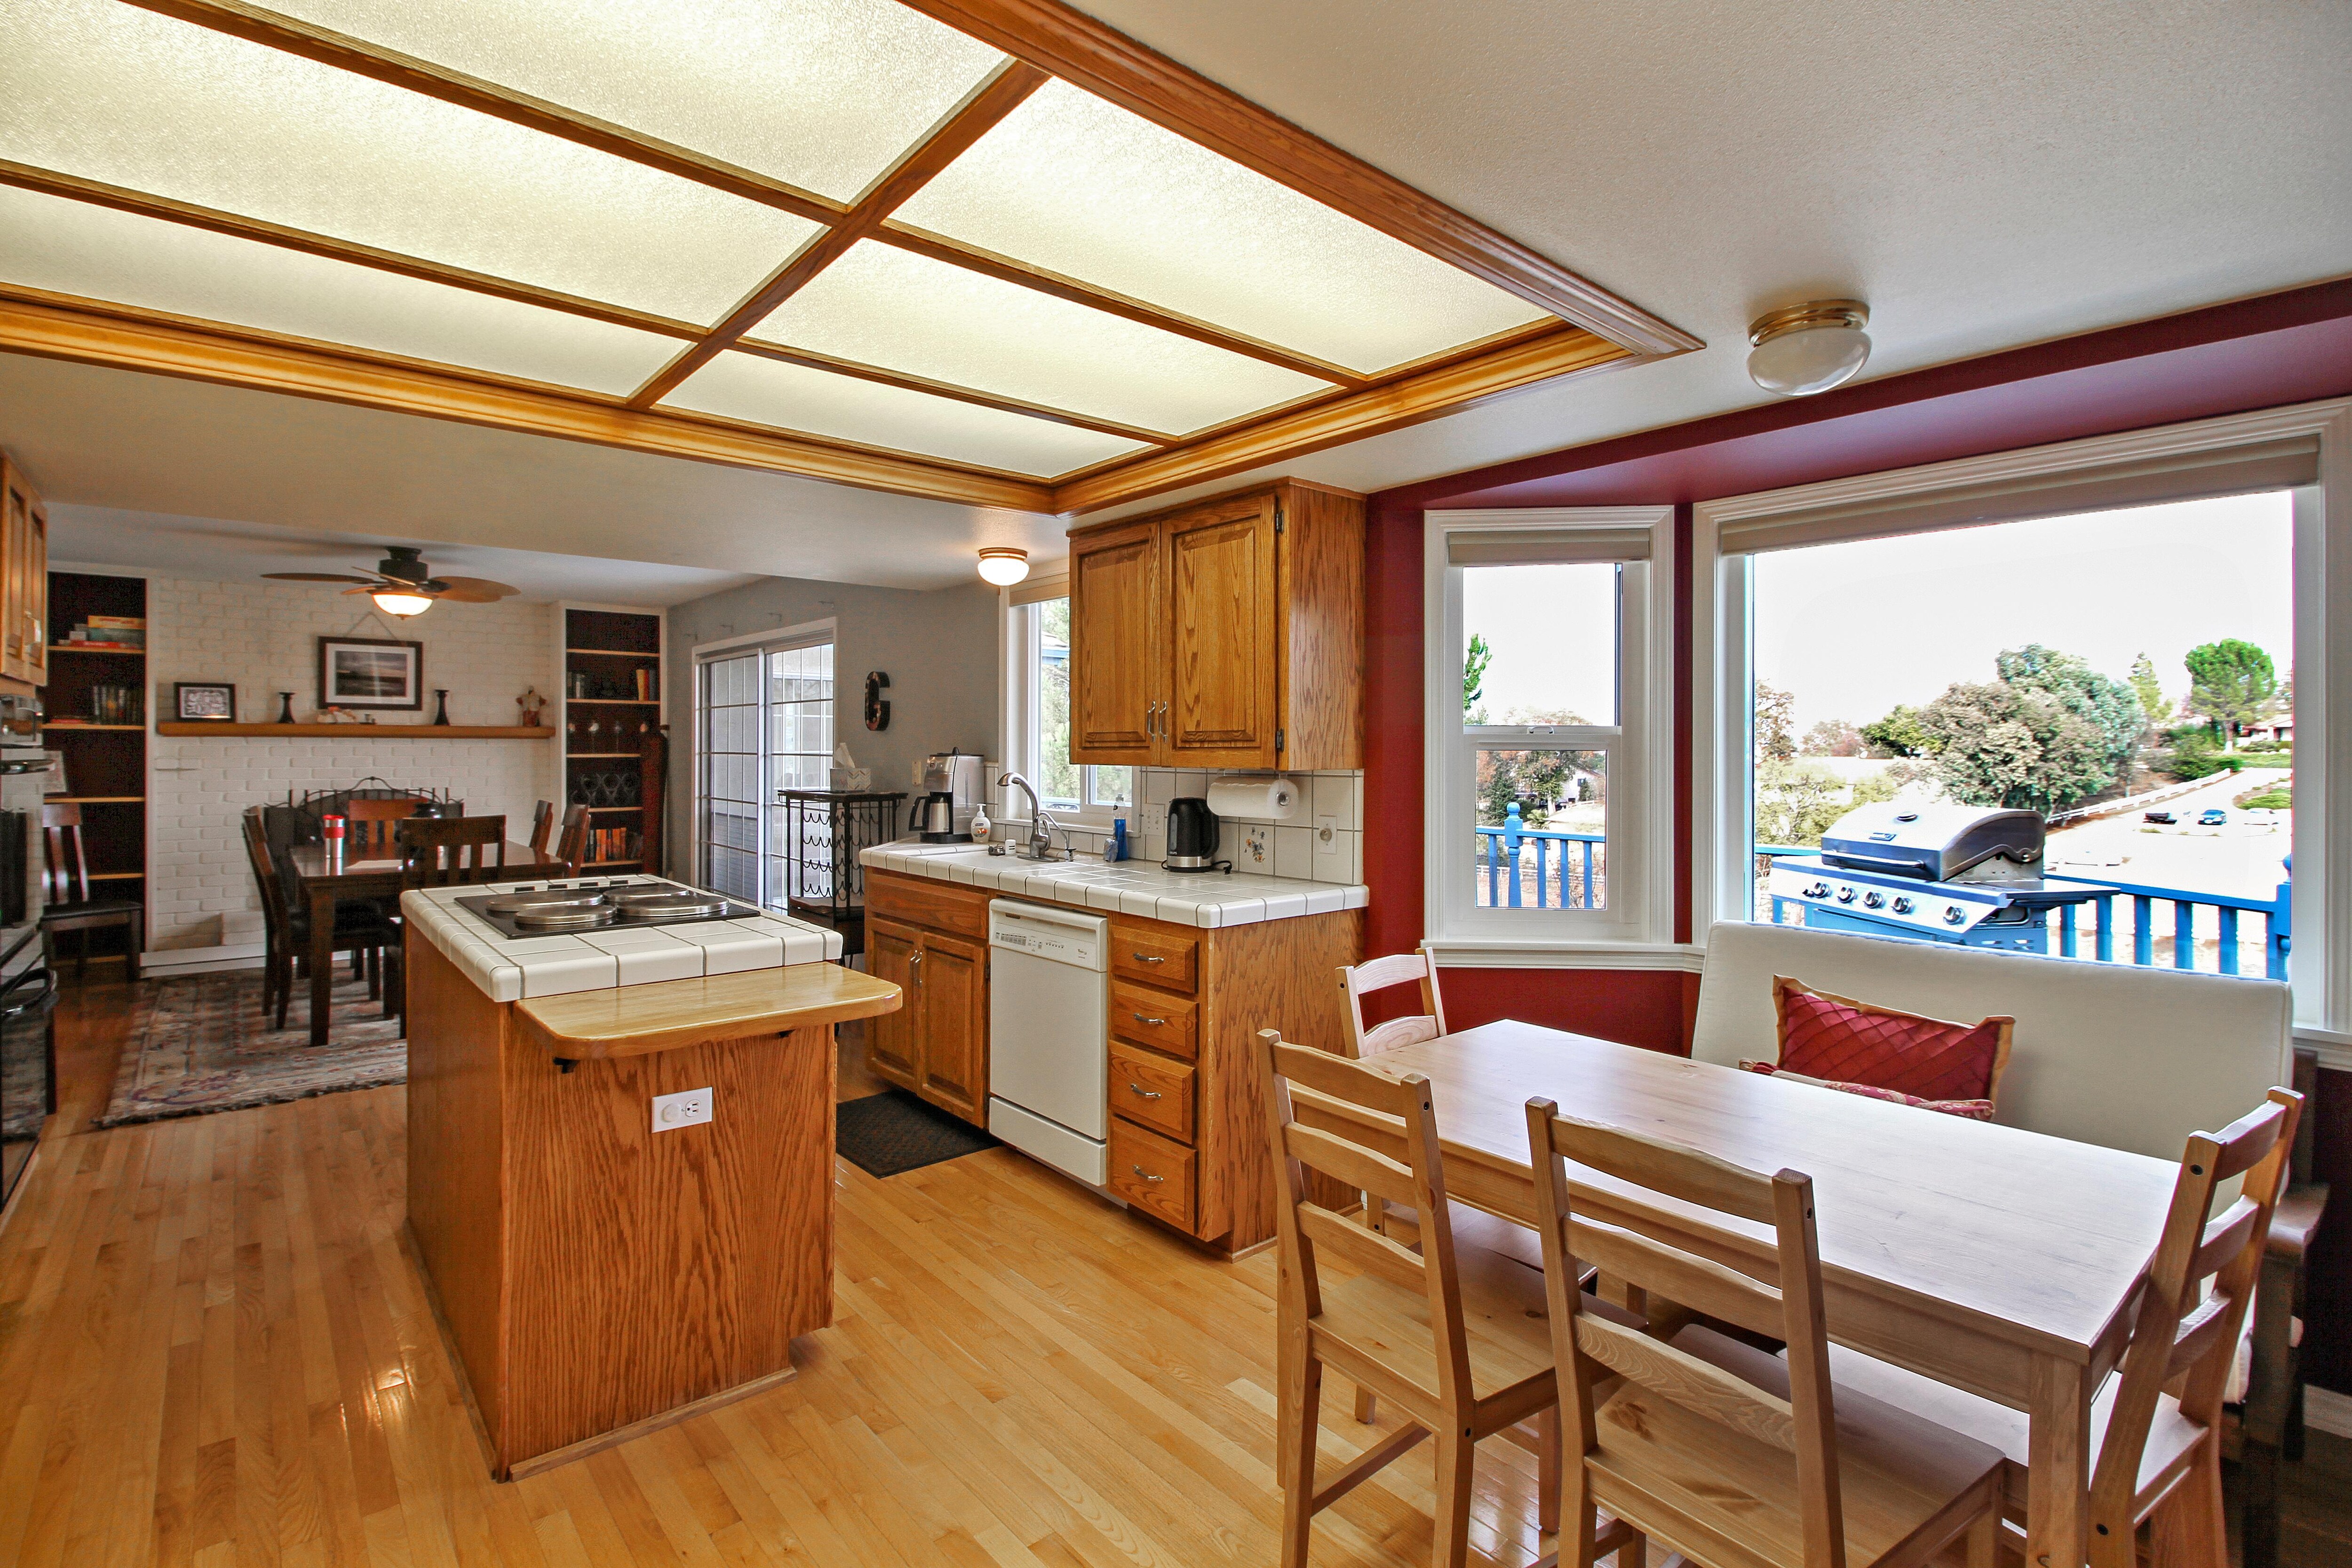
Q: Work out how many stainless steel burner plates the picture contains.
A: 4